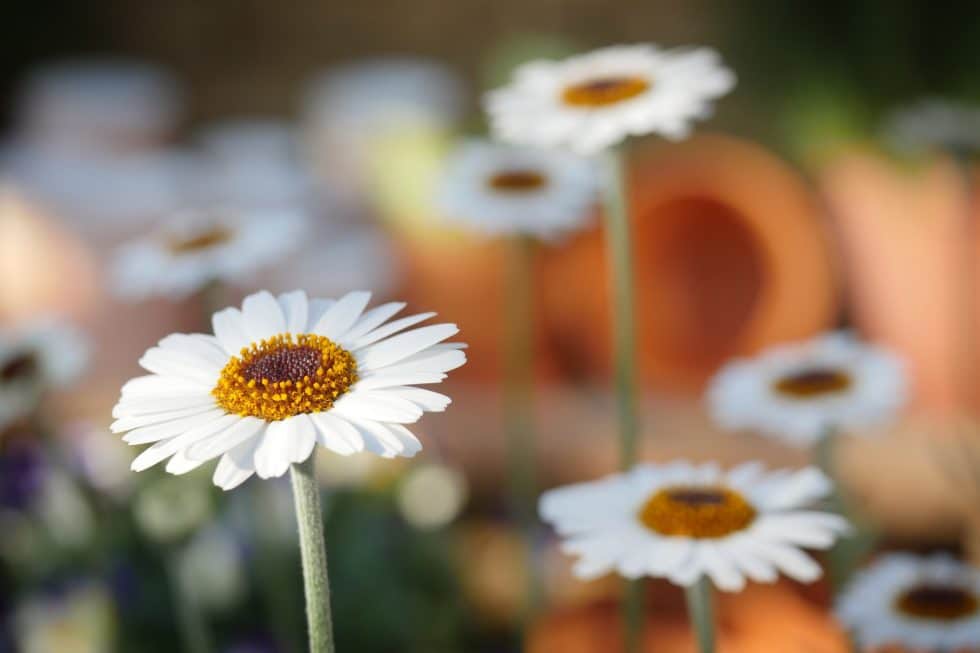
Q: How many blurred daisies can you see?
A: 7